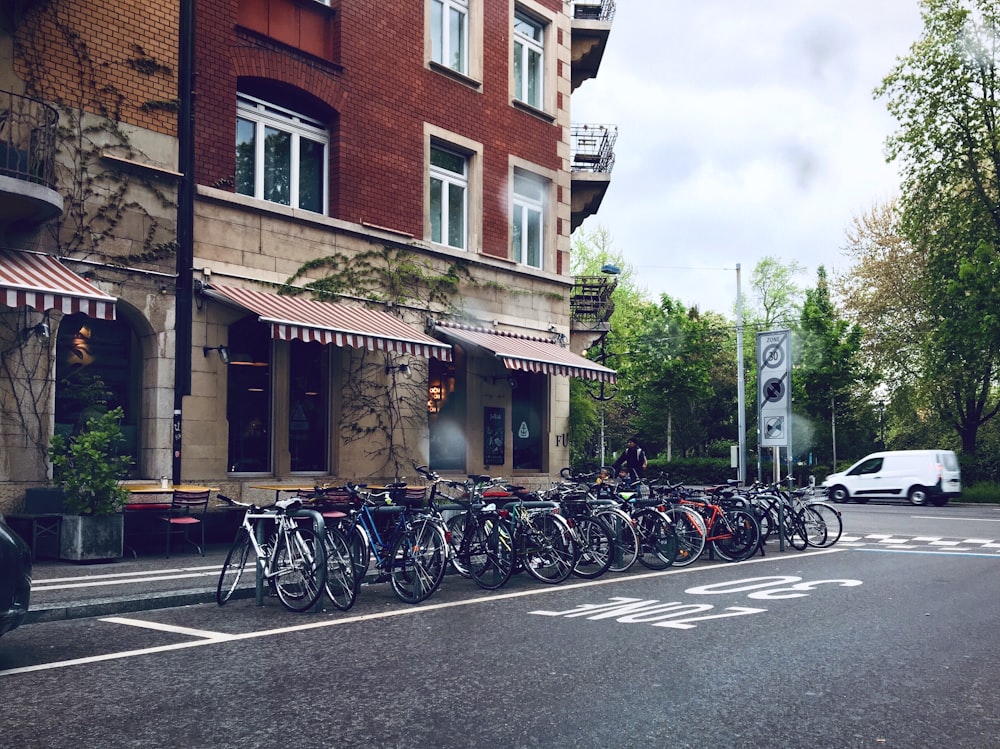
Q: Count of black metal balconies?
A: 4